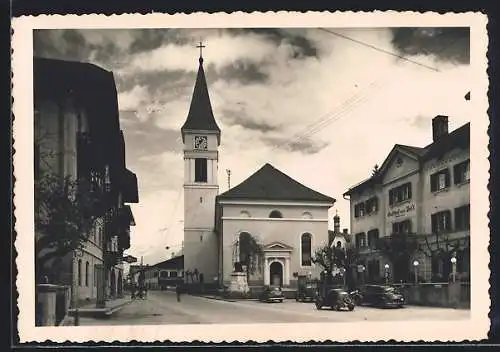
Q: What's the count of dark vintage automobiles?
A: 4